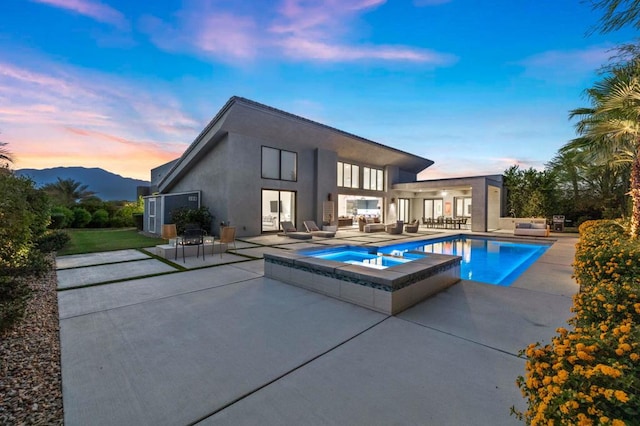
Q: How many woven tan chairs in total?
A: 2